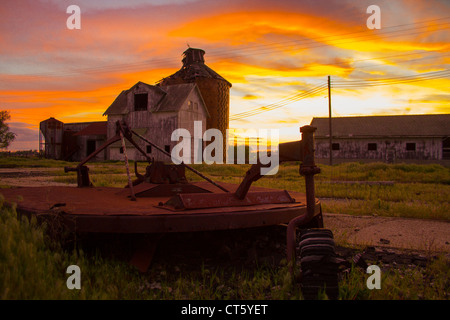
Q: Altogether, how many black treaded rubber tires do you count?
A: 1